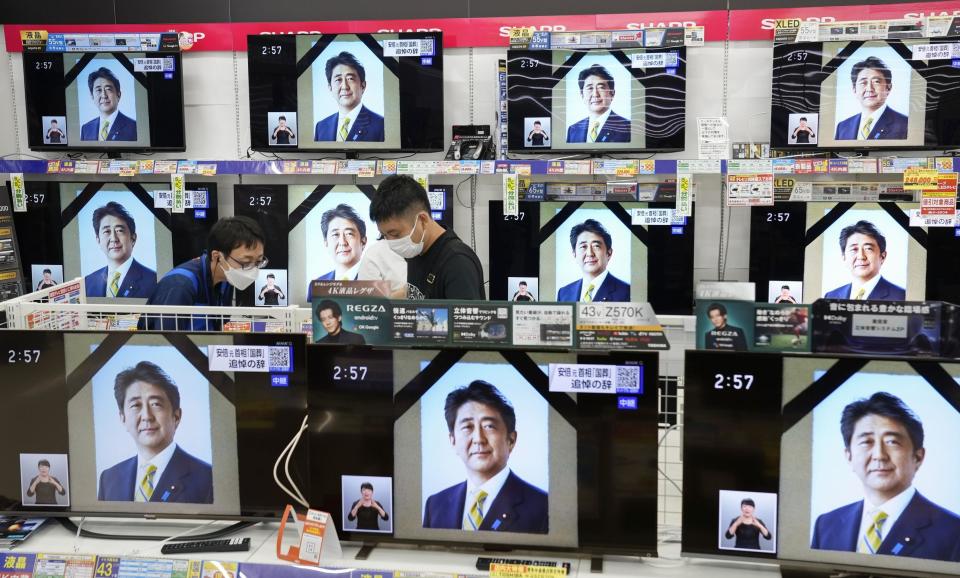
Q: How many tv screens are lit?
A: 11